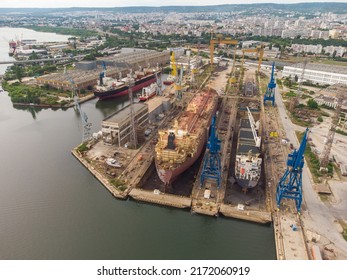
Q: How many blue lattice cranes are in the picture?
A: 3